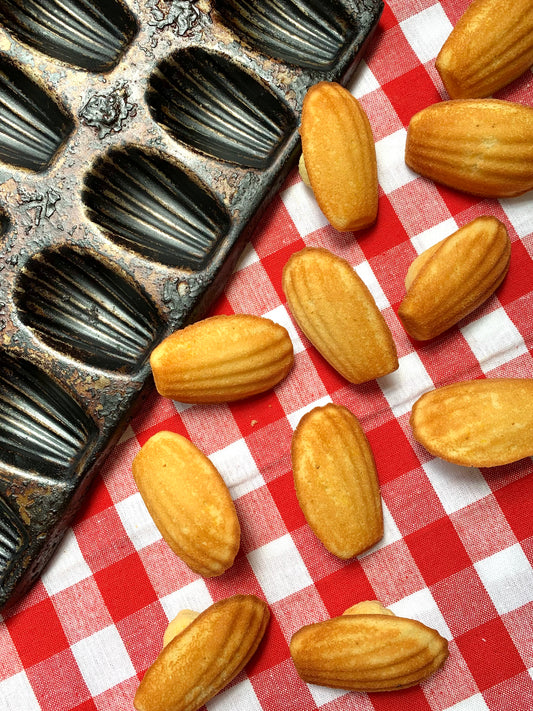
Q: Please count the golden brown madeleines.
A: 11